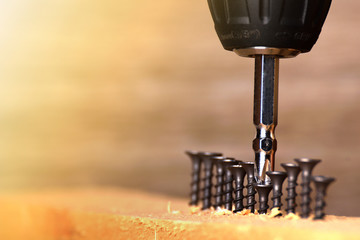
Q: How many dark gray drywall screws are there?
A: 11